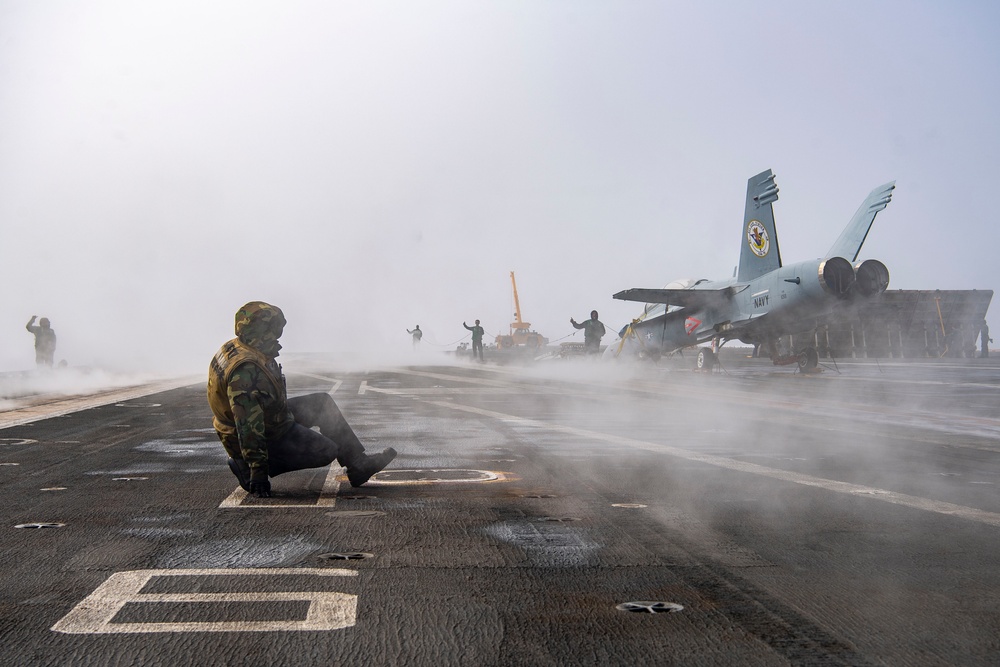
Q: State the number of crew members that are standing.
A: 5